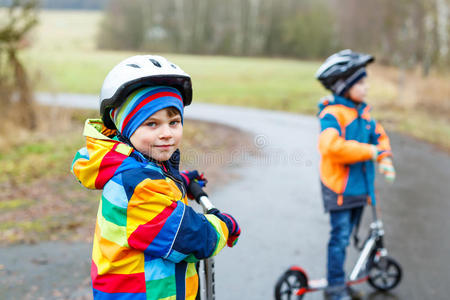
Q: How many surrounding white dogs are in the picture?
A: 0